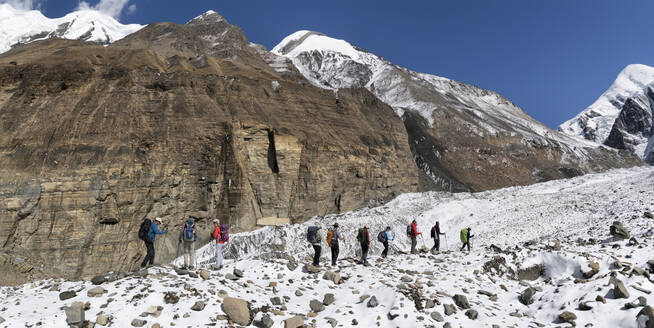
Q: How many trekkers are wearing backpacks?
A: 10